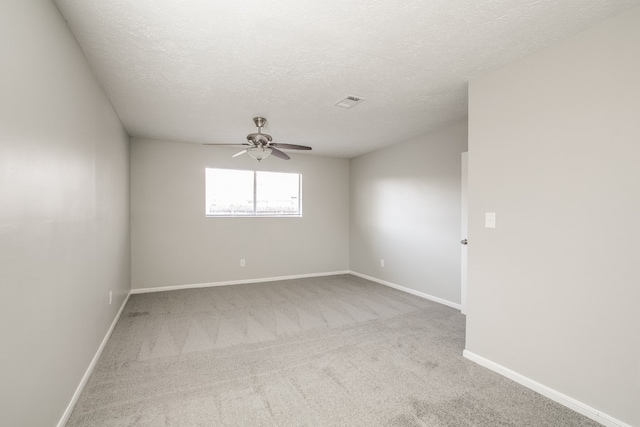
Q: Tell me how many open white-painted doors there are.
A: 1